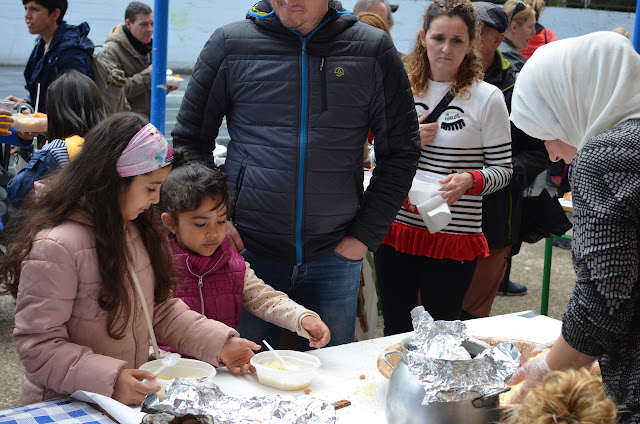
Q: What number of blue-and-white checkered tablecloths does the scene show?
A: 1